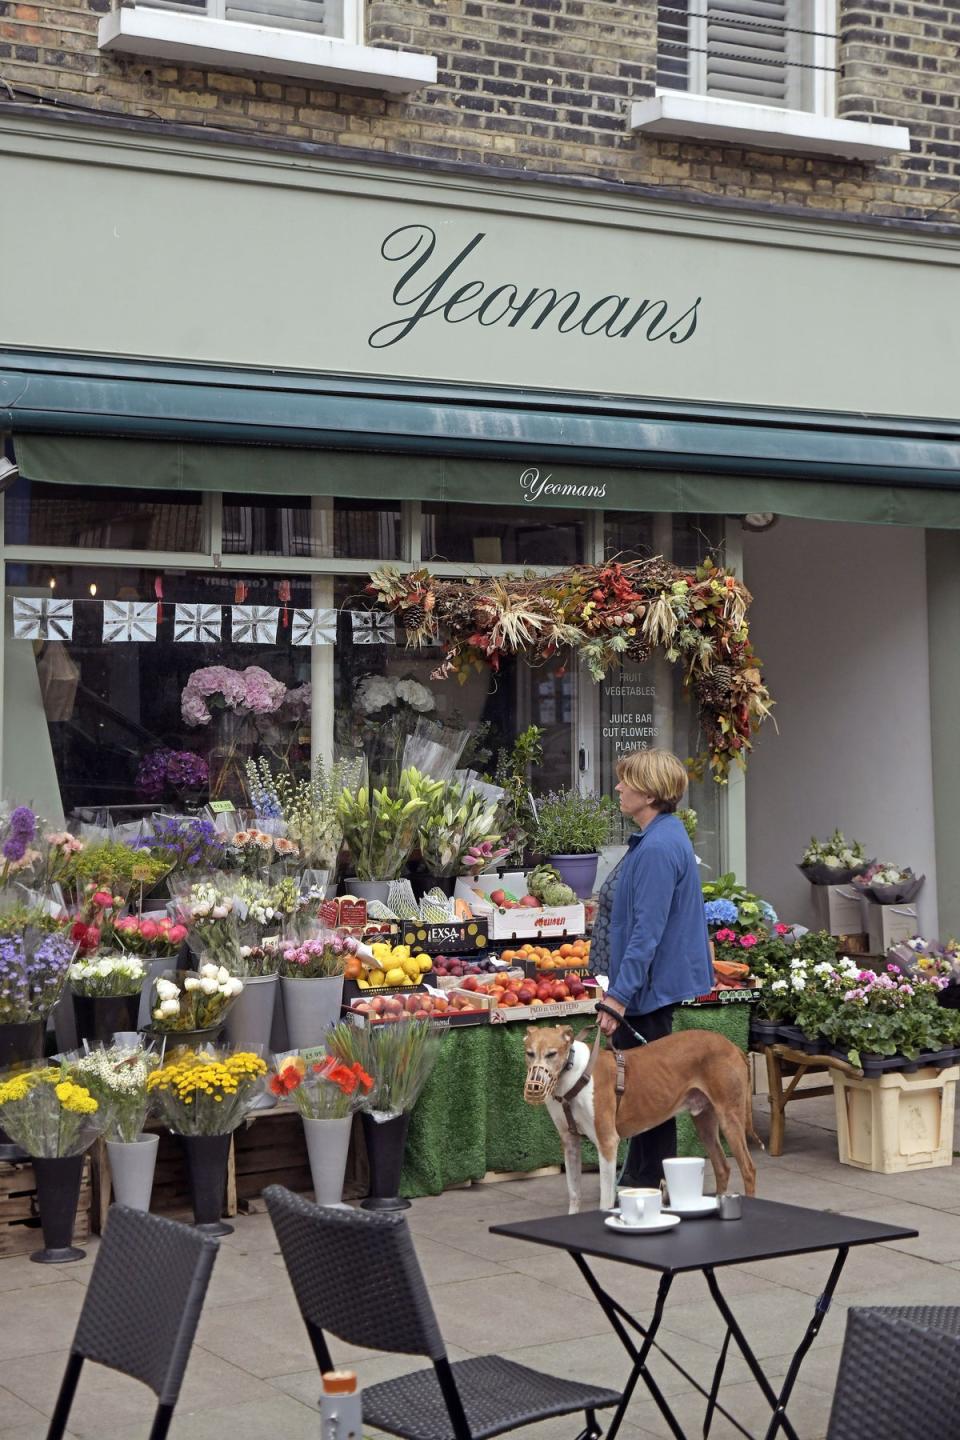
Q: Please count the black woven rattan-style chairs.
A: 3